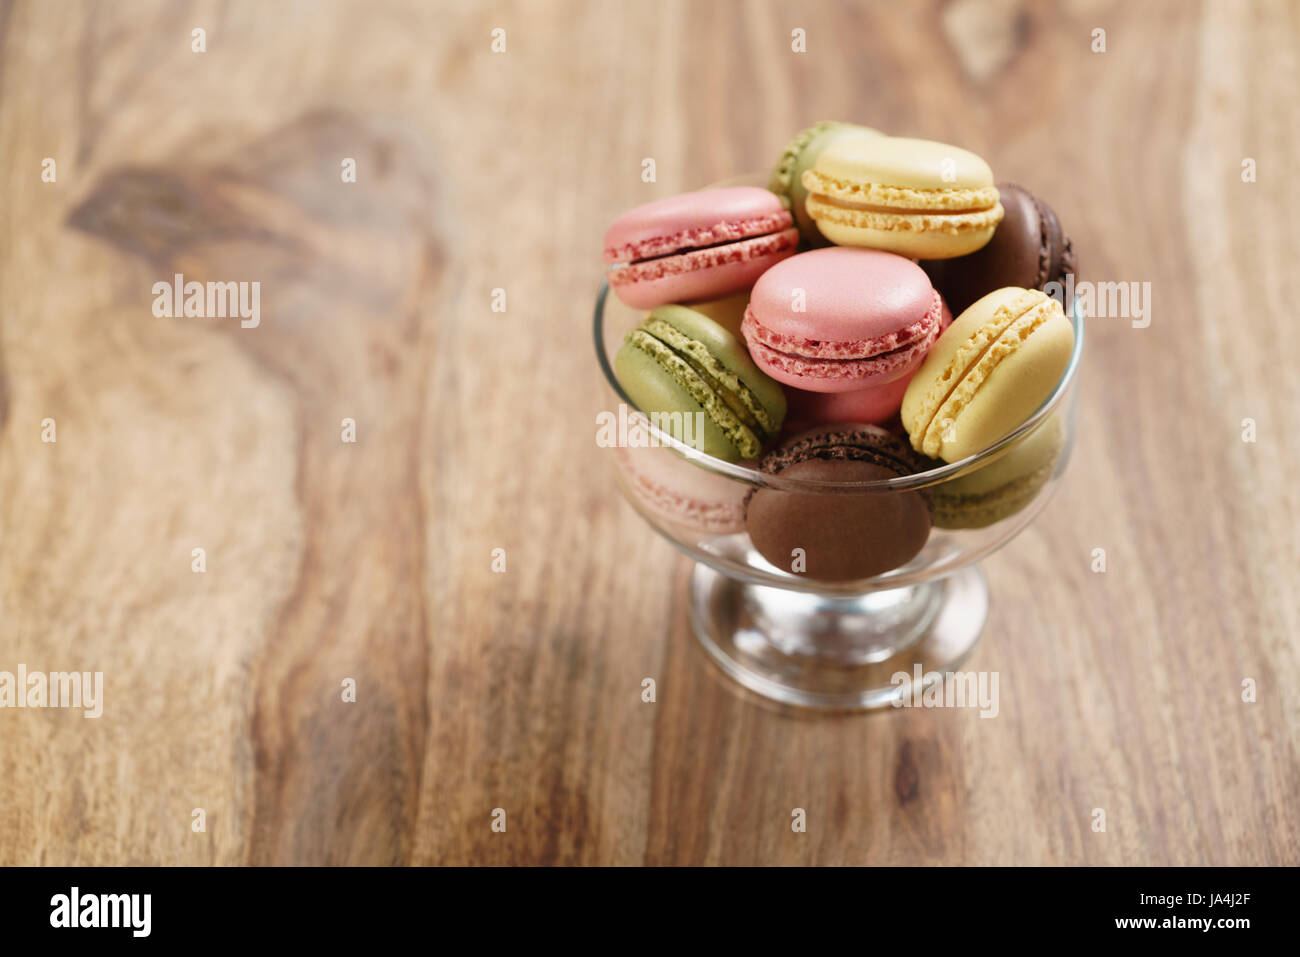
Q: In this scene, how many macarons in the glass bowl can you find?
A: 12